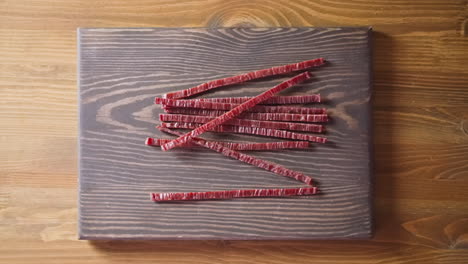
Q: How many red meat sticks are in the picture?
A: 10